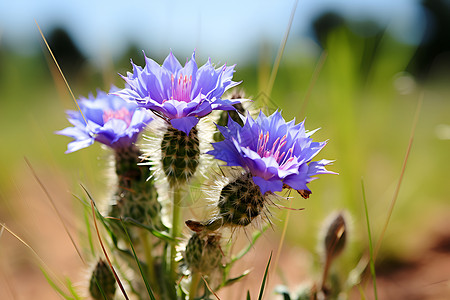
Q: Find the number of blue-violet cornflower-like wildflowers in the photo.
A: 3